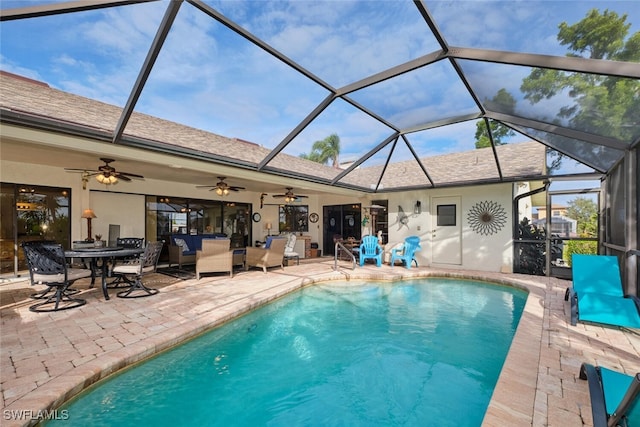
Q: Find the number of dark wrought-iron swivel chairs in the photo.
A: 4